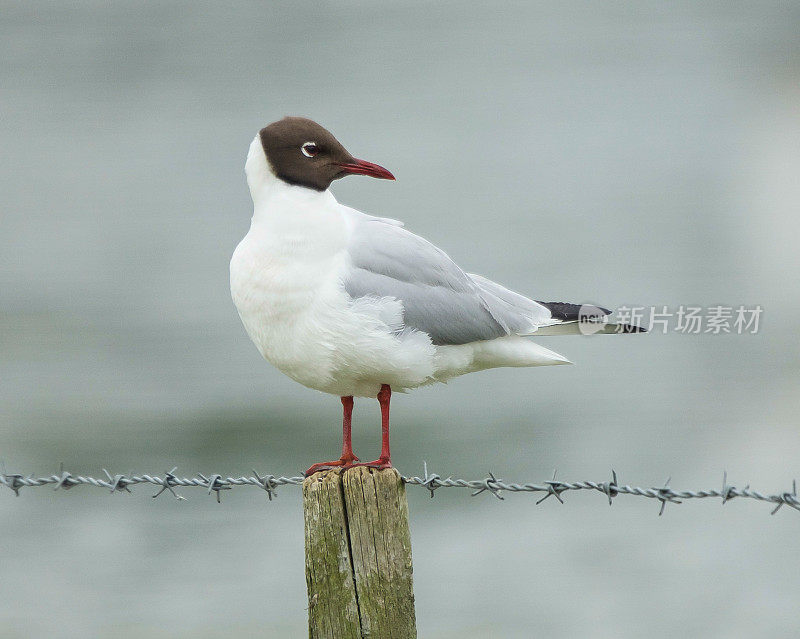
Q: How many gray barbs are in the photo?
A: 13